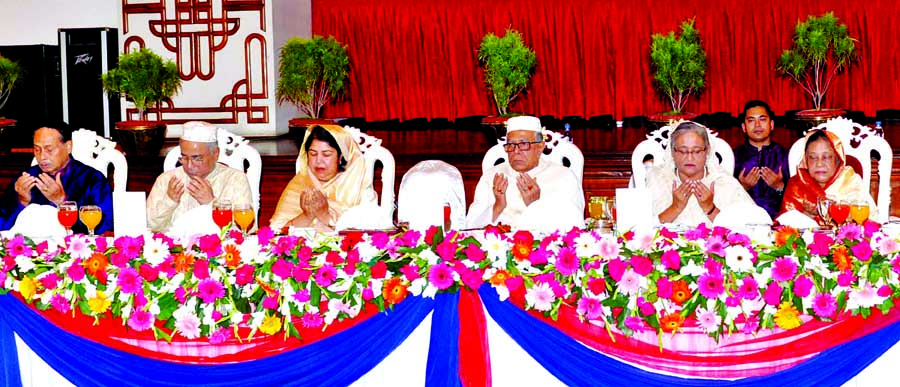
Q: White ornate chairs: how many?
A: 6